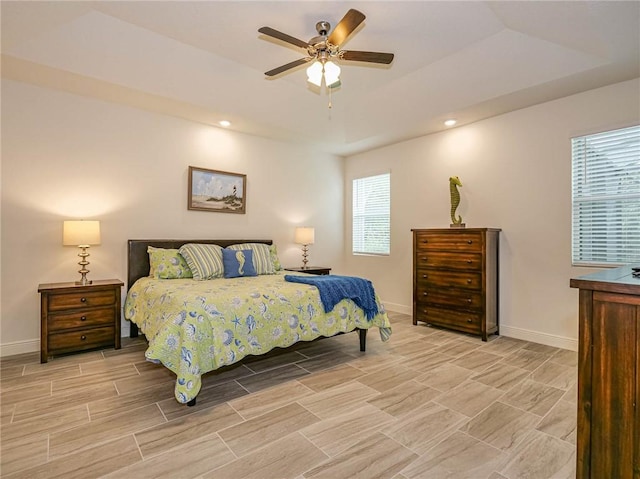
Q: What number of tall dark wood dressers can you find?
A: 1